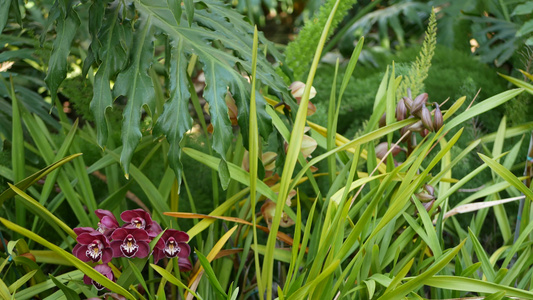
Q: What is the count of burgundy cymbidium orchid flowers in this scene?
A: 6